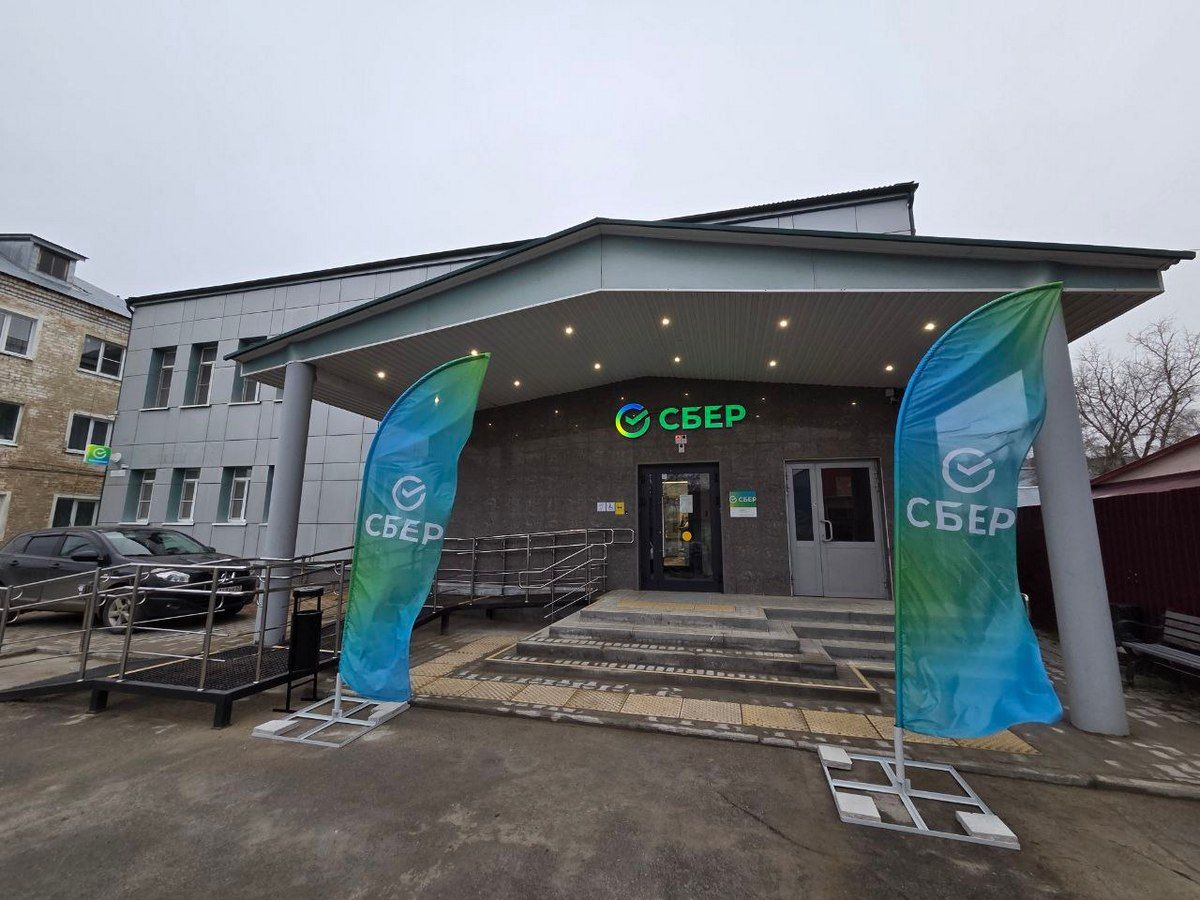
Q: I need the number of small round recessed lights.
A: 12